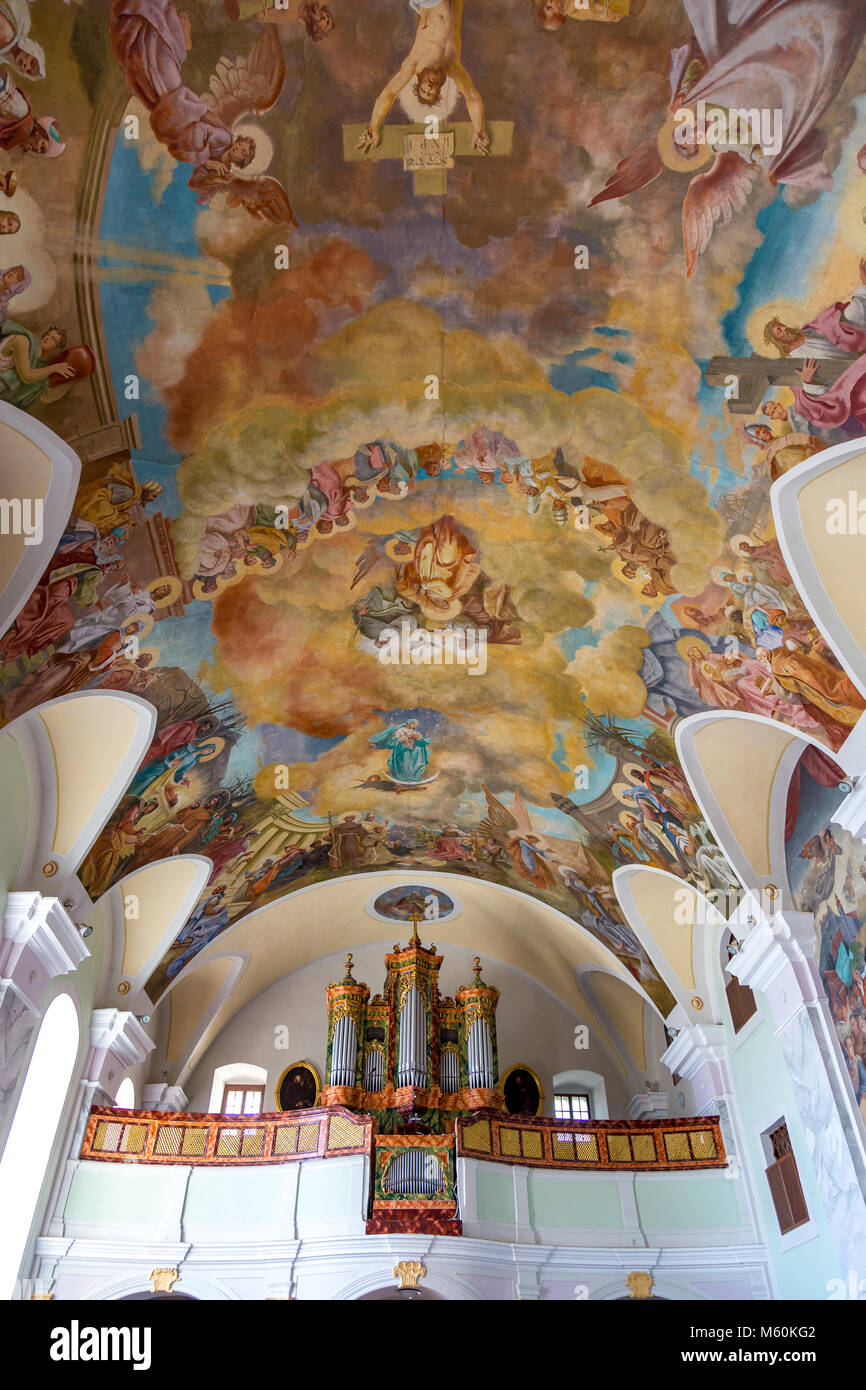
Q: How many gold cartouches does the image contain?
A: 3